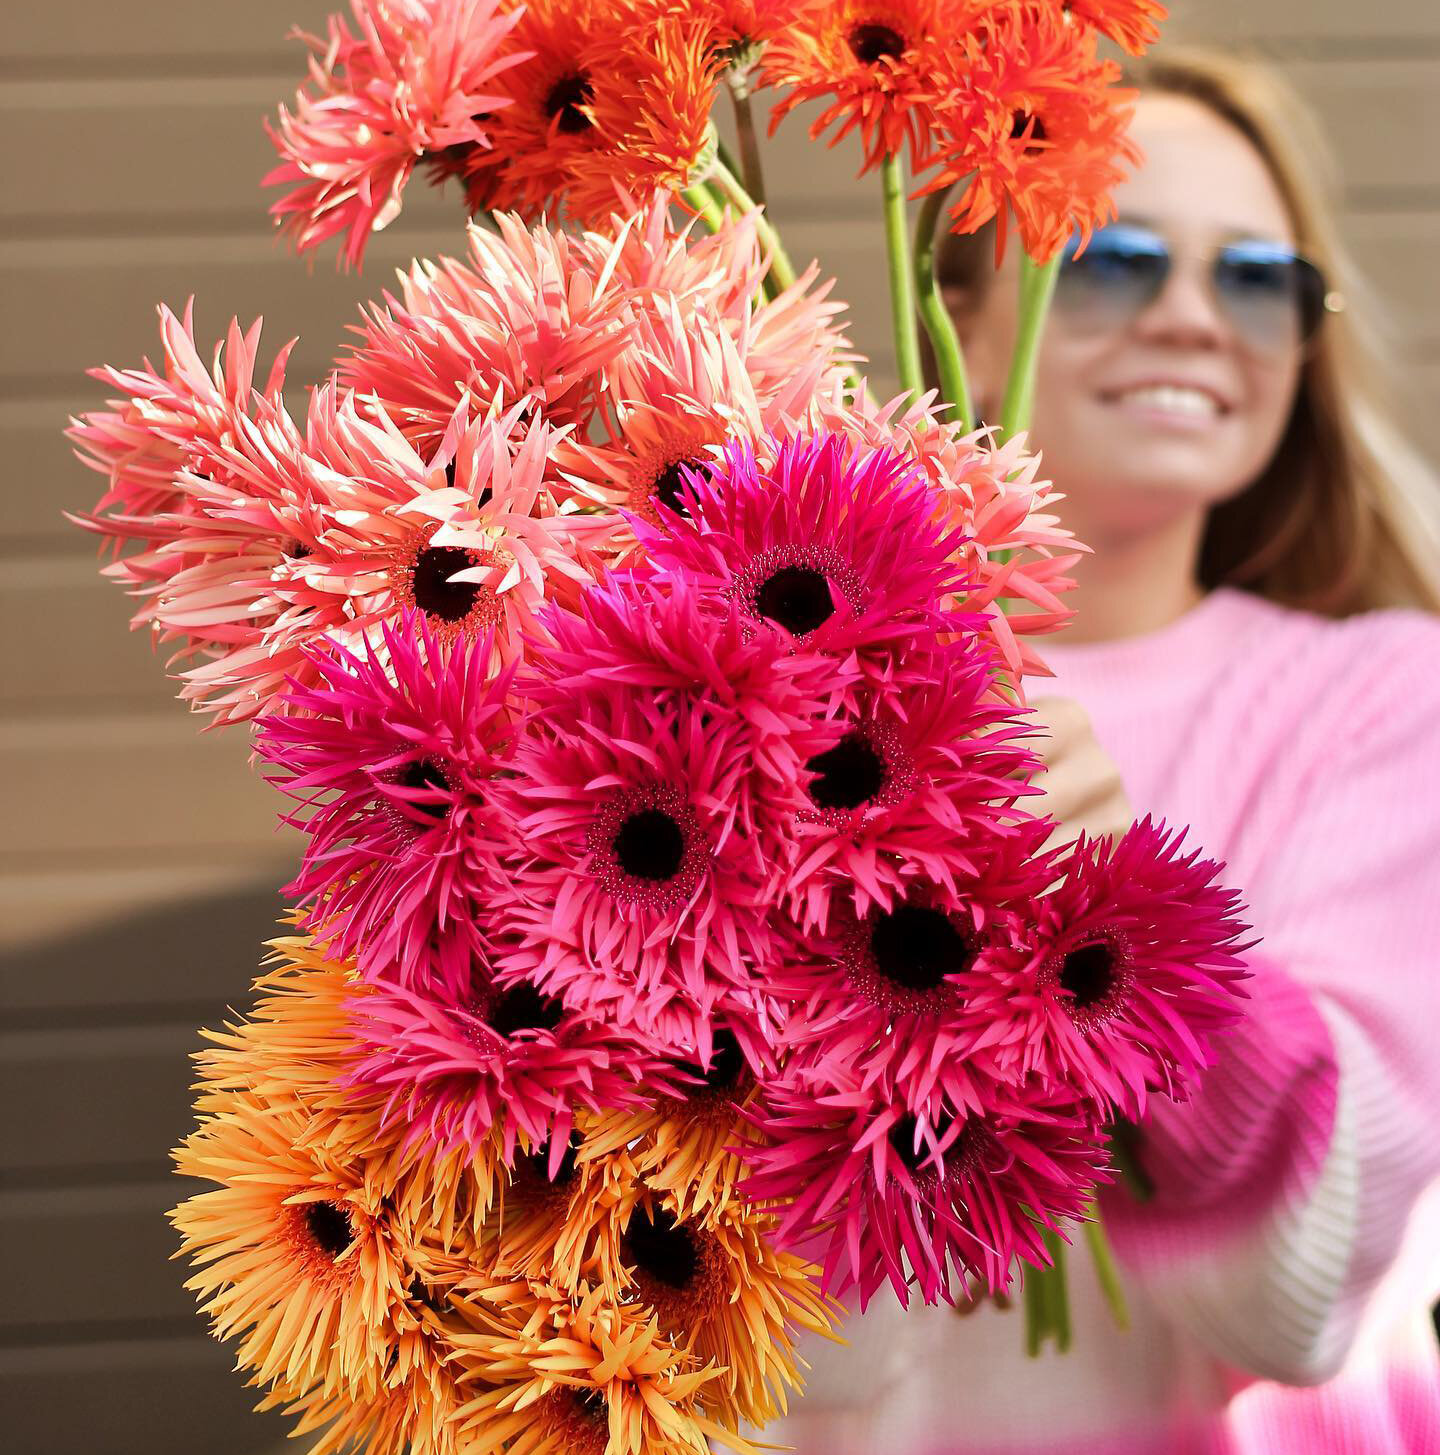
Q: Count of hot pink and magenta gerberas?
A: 9